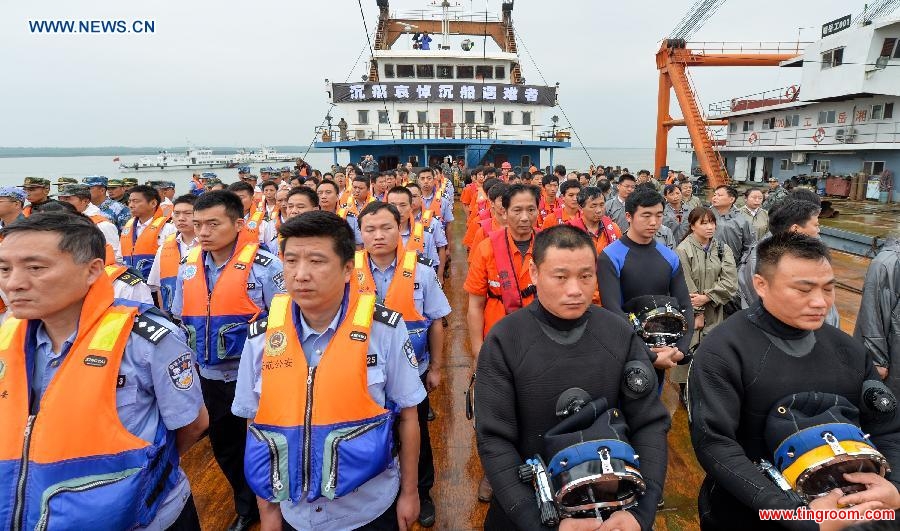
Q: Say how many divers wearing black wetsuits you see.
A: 3